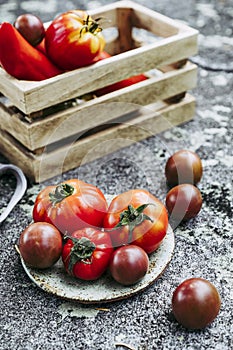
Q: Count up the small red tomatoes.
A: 6